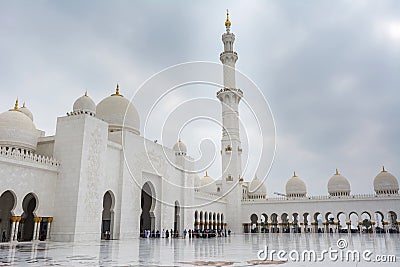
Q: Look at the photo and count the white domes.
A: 11